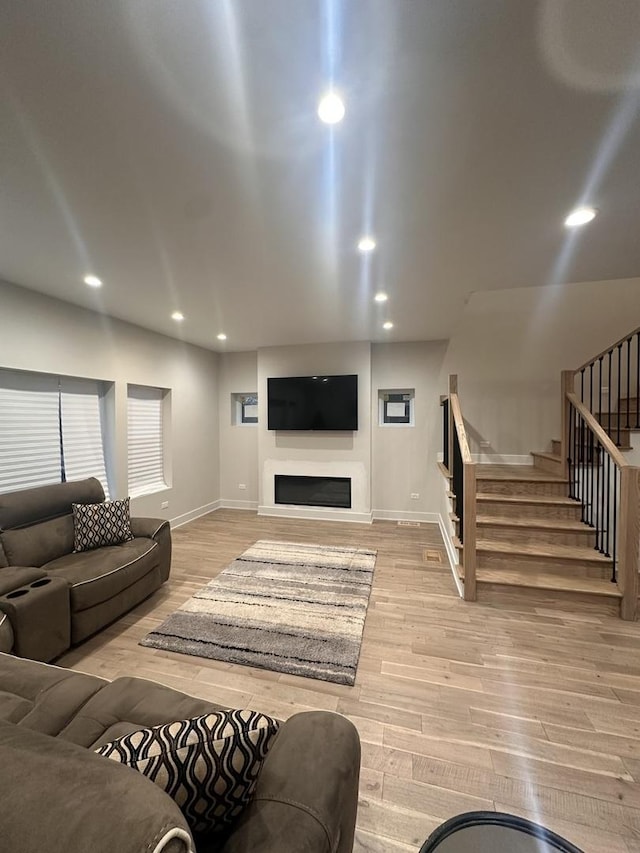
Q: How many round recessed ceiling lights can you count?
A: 8